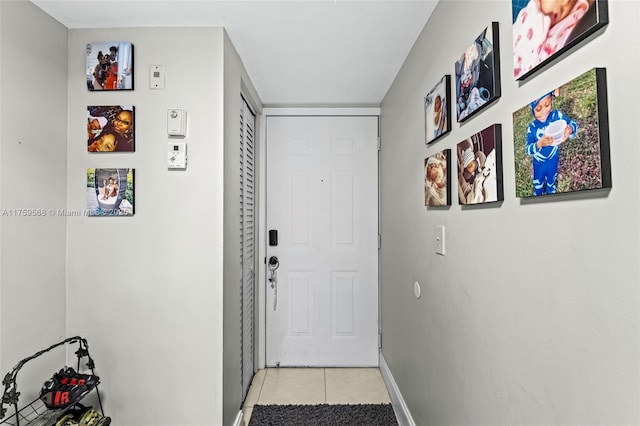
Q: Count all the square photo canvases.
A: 9